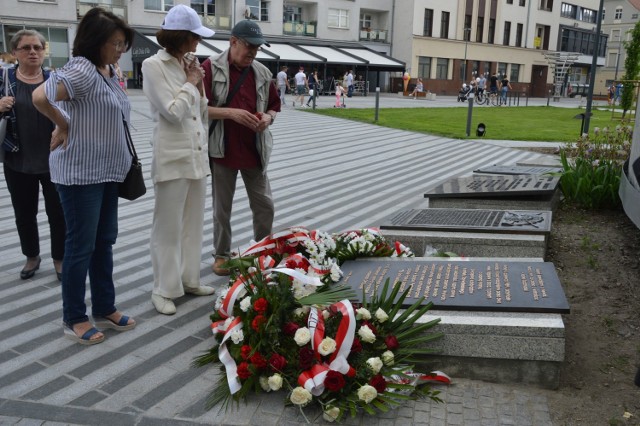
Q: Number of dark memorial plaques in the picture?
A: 4